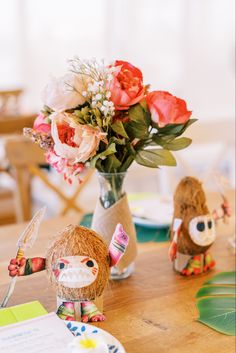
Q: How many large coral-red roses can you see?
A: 2